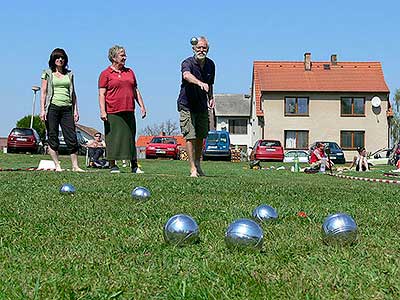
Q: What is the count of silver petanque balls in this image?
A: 7